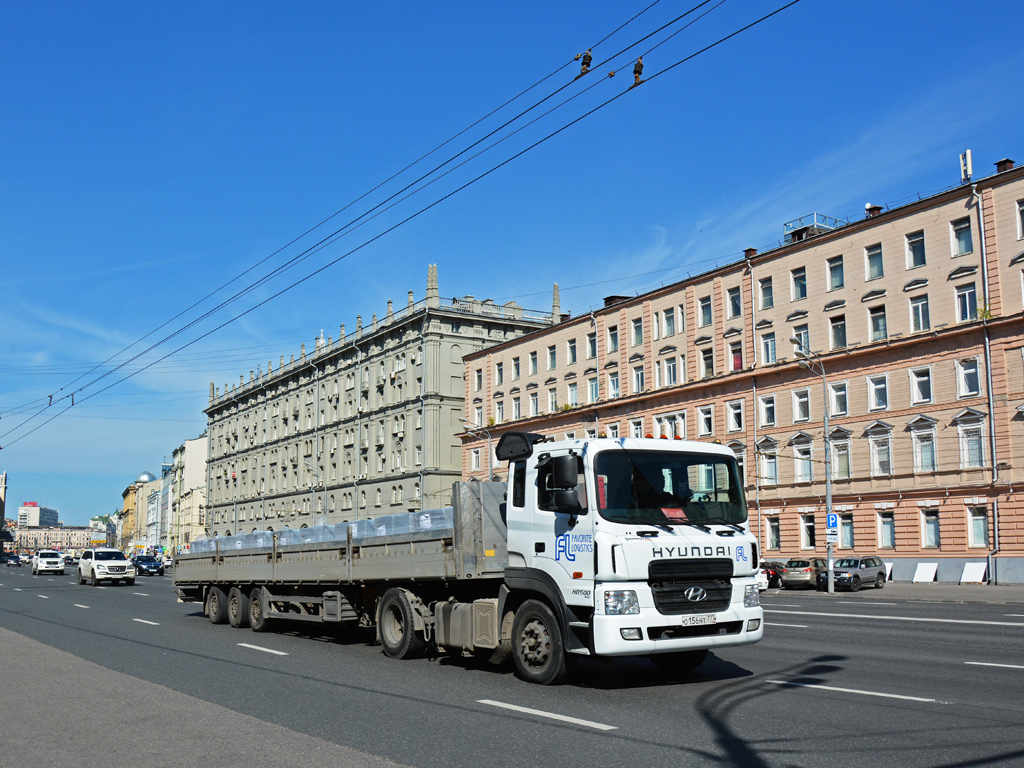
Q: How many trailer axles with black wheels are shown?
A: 3